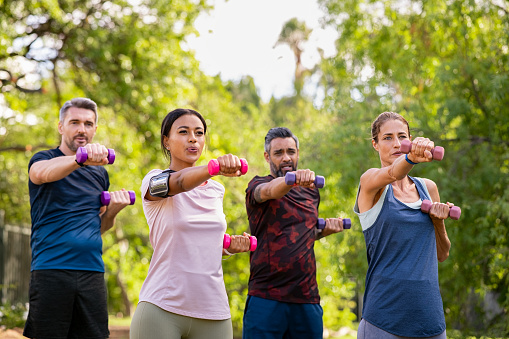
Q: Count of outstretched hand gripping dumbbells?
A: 4